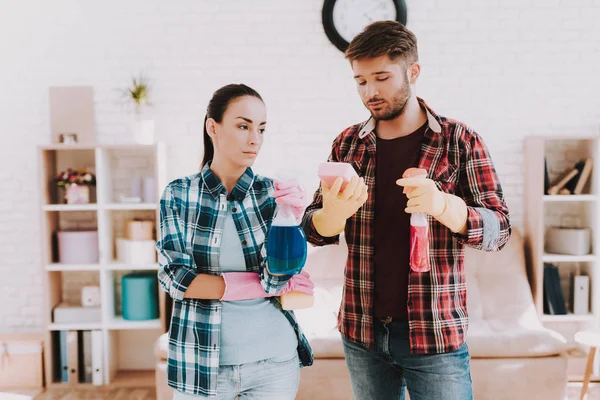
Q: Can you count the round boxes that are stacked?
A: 2